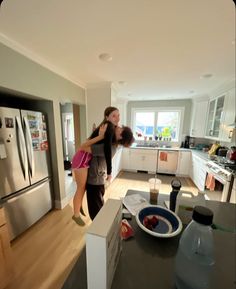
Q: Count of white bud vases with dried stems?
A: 0